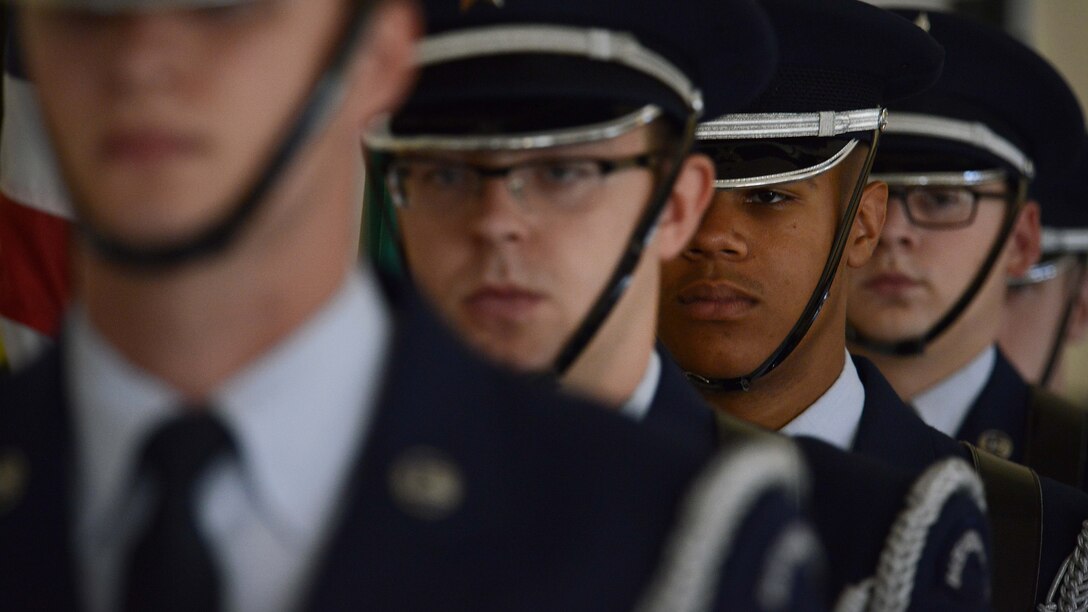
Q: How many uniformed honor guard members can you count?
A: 5